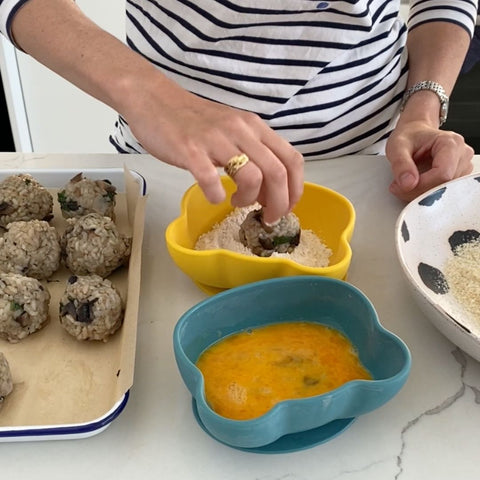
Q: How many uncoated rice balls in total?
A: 7